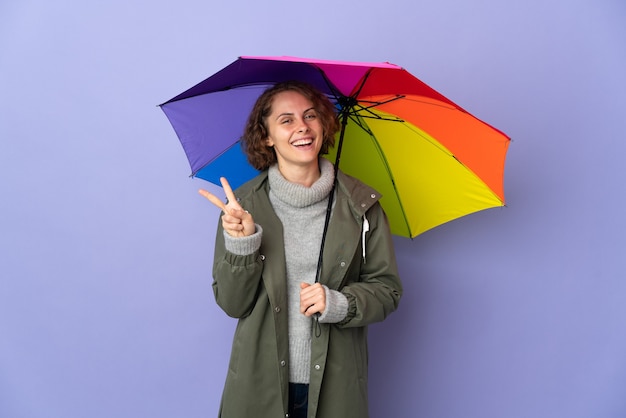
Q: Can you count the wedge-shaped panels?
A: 8